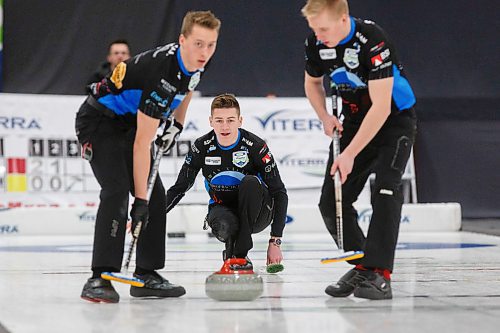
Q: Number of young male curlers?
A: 3